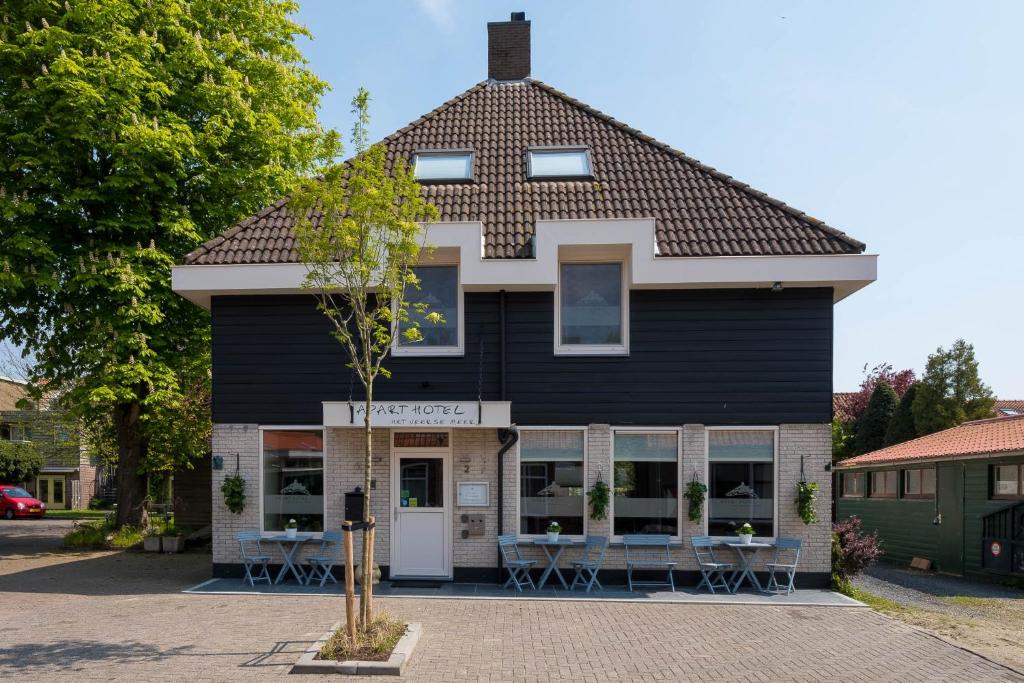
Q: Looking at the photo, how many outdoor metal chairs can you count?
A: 6